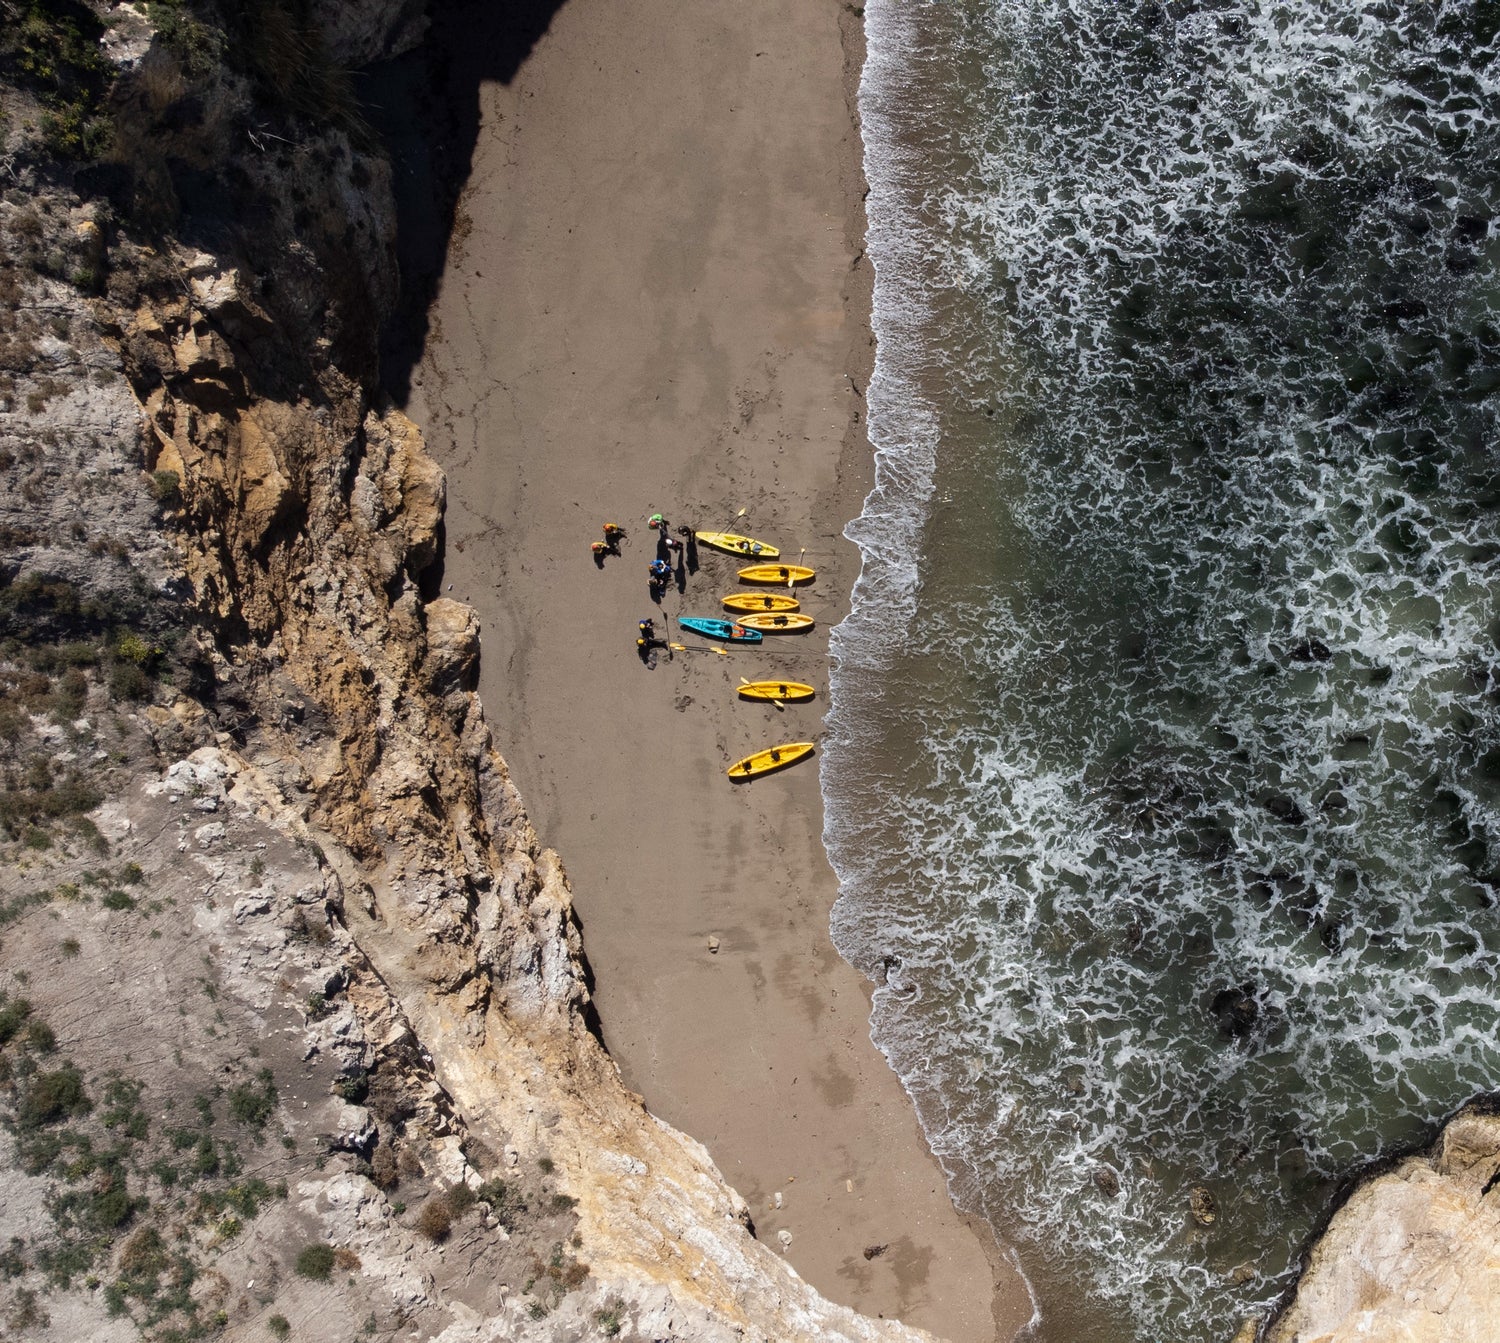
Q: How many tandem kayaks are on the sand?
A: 1